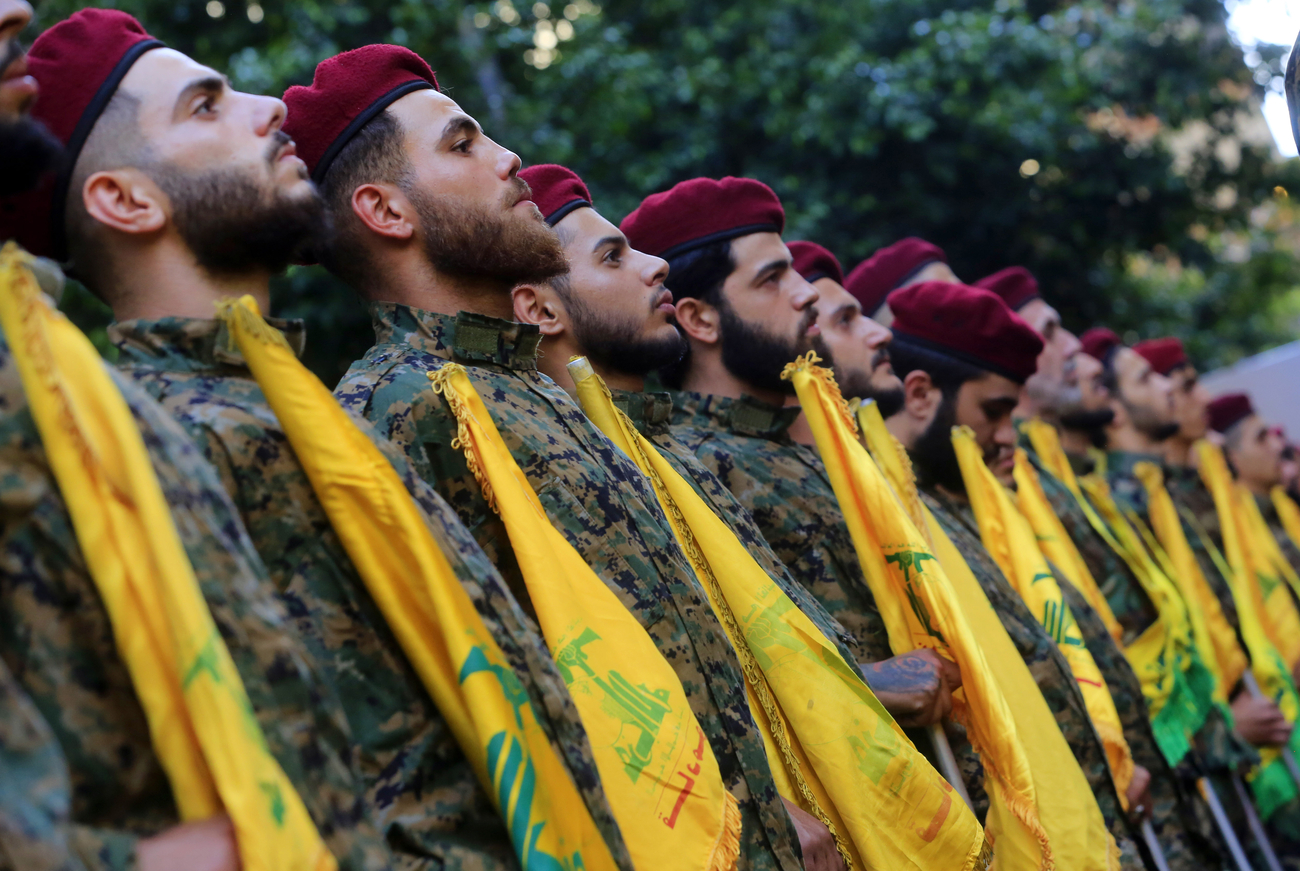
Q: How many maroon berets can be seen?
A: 11